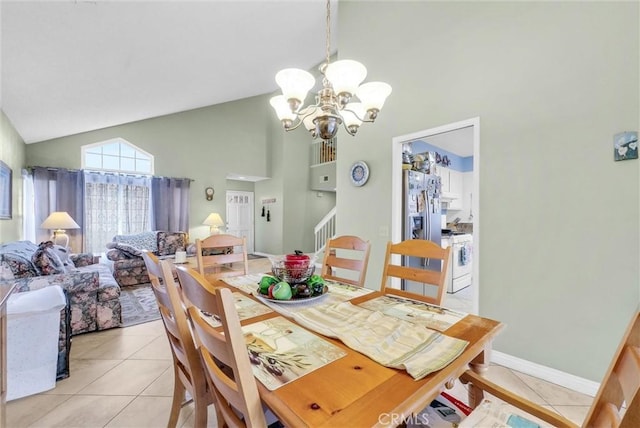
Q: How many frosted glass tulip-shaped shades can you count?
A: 6